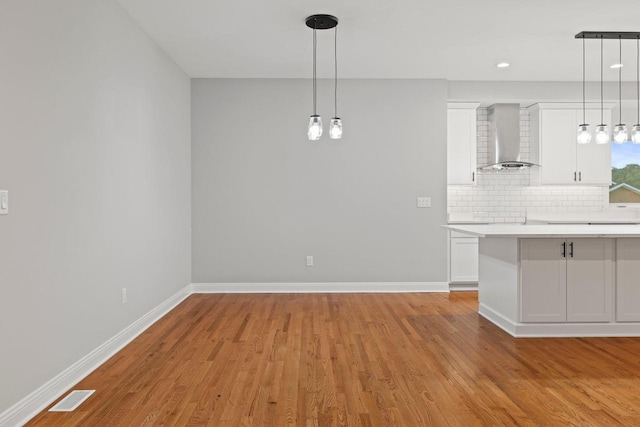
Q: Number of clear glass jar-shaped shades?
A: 6